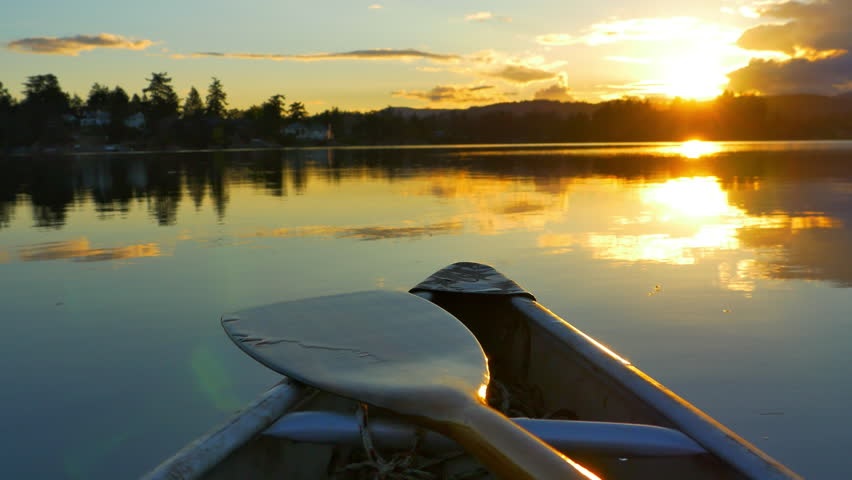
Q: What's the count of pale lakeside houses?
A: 3